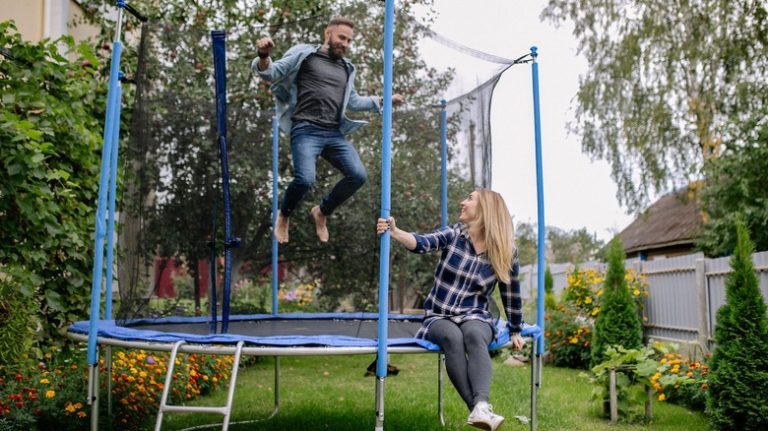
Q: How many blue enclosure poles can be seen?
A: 6